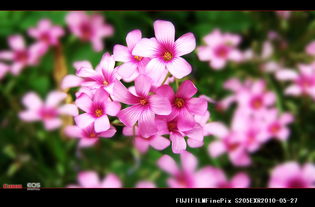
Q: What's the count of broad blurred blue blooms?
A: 0